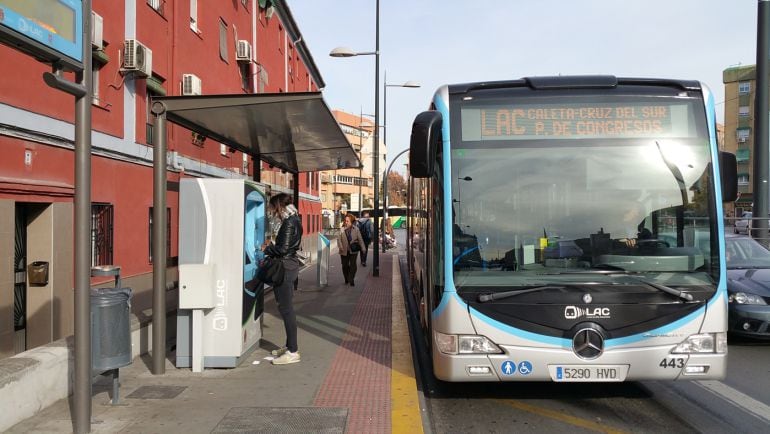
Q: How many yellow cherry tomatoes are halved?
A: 0